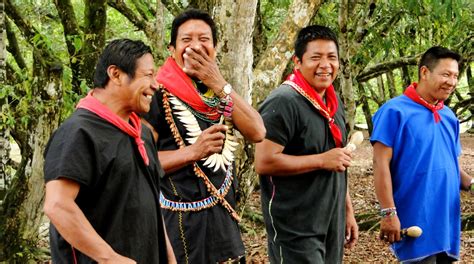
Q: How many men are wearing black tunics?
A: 3